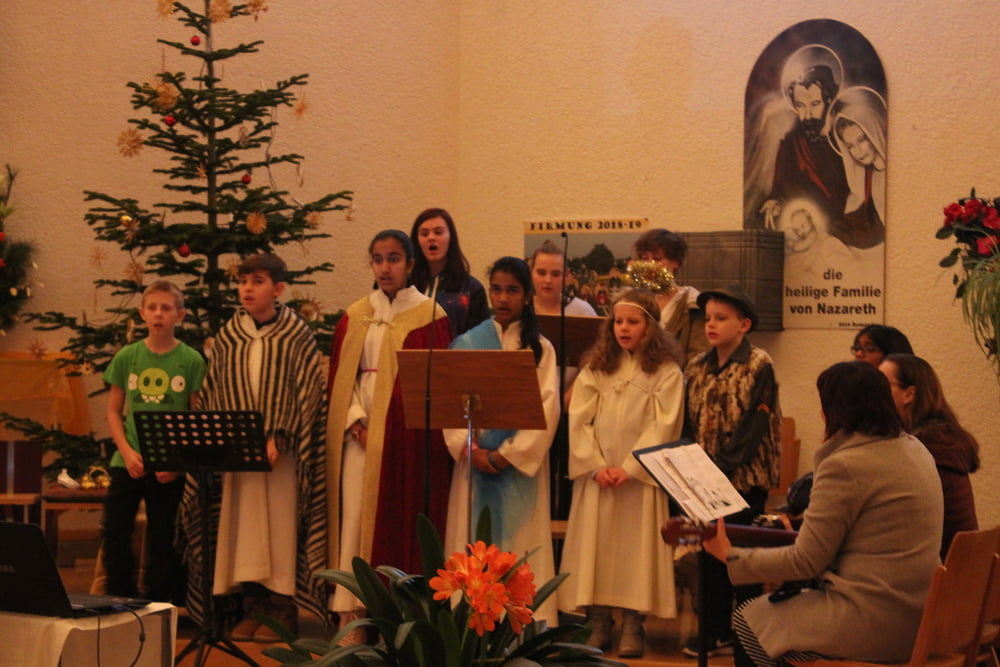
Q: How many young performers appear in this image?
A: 9